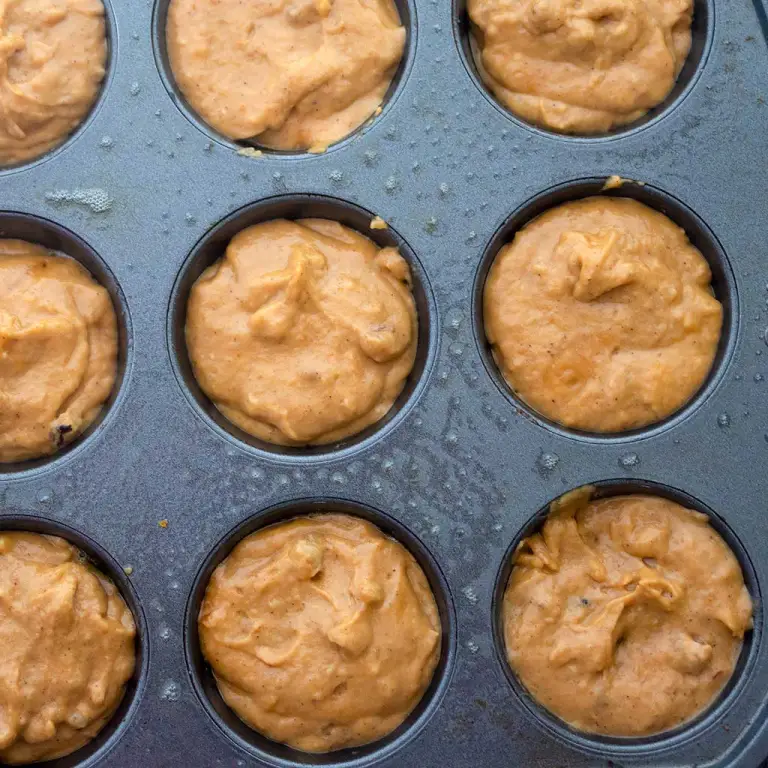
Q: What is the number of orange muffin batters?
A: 9